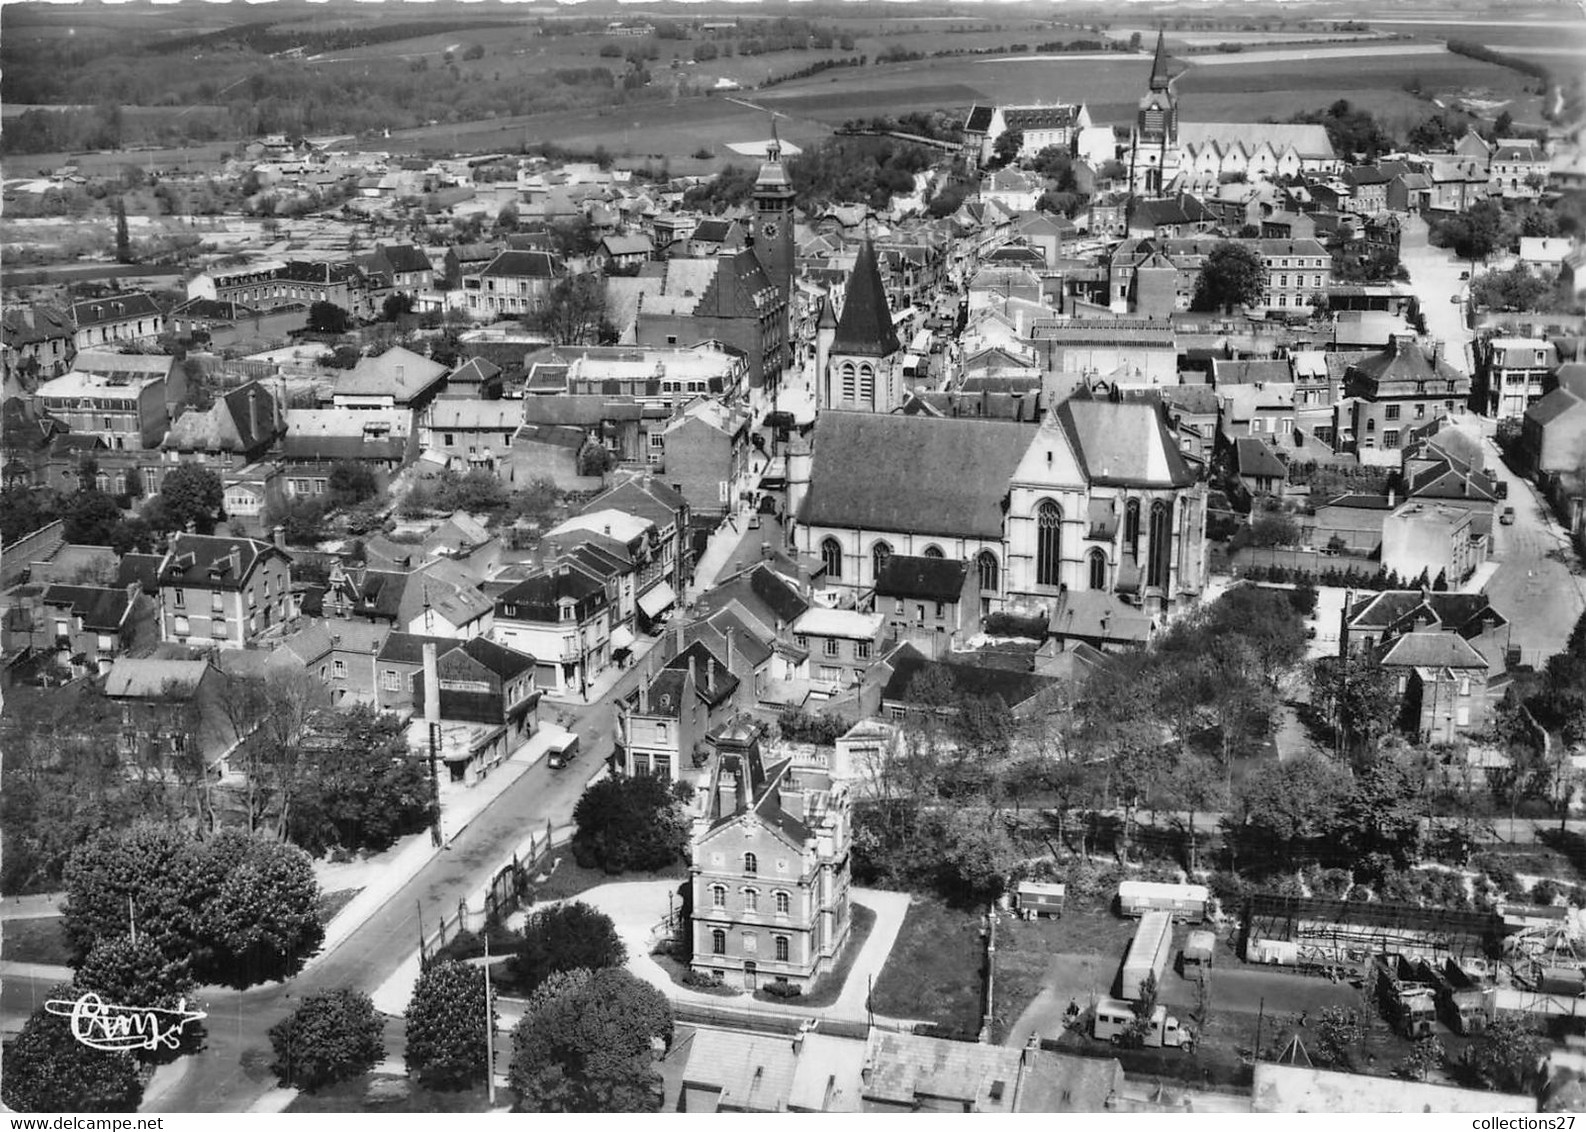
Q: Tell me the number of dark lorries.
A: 2